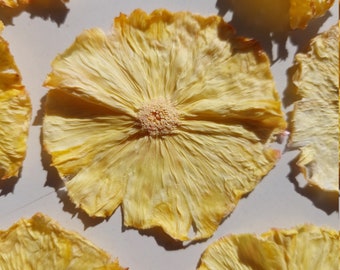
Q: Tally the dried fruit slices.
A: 7